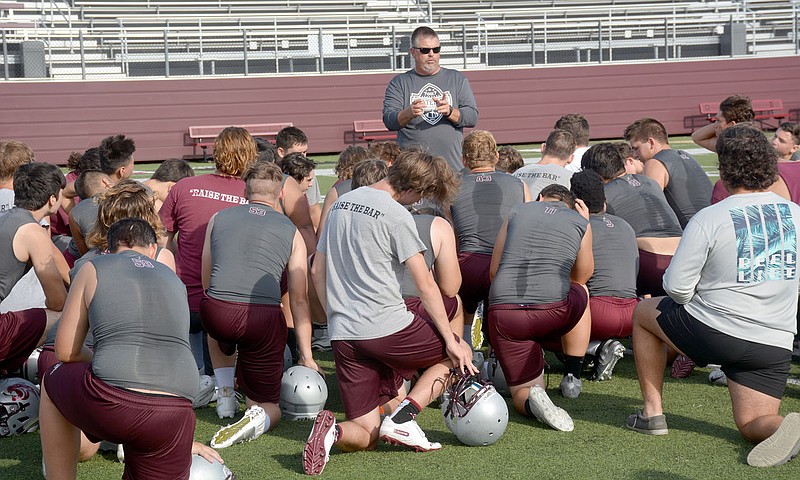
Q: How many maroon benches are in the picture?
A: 3